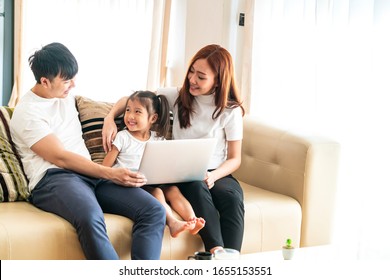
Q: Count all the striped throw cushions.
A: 2